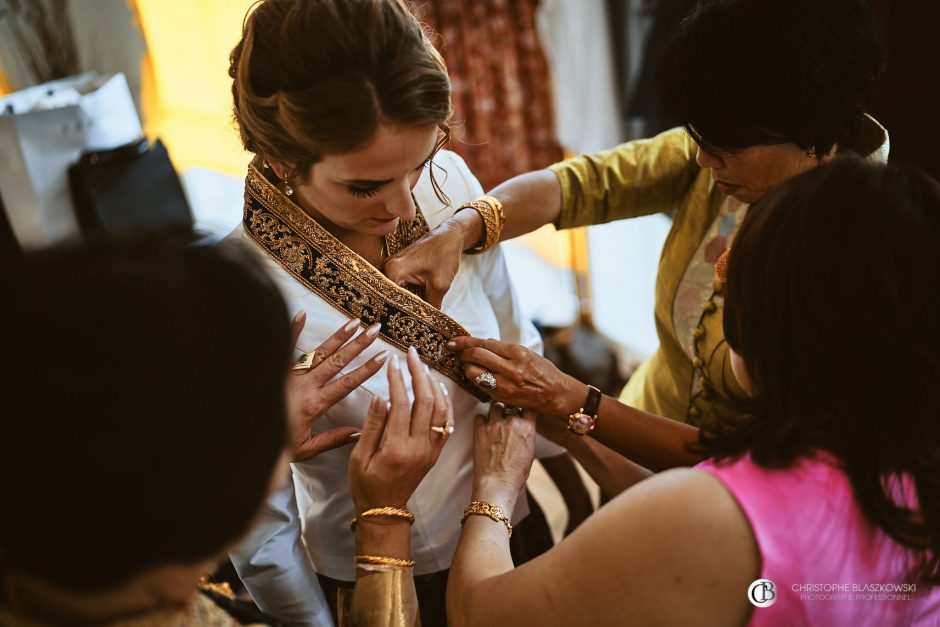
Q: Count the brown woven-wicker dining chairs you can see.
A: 0